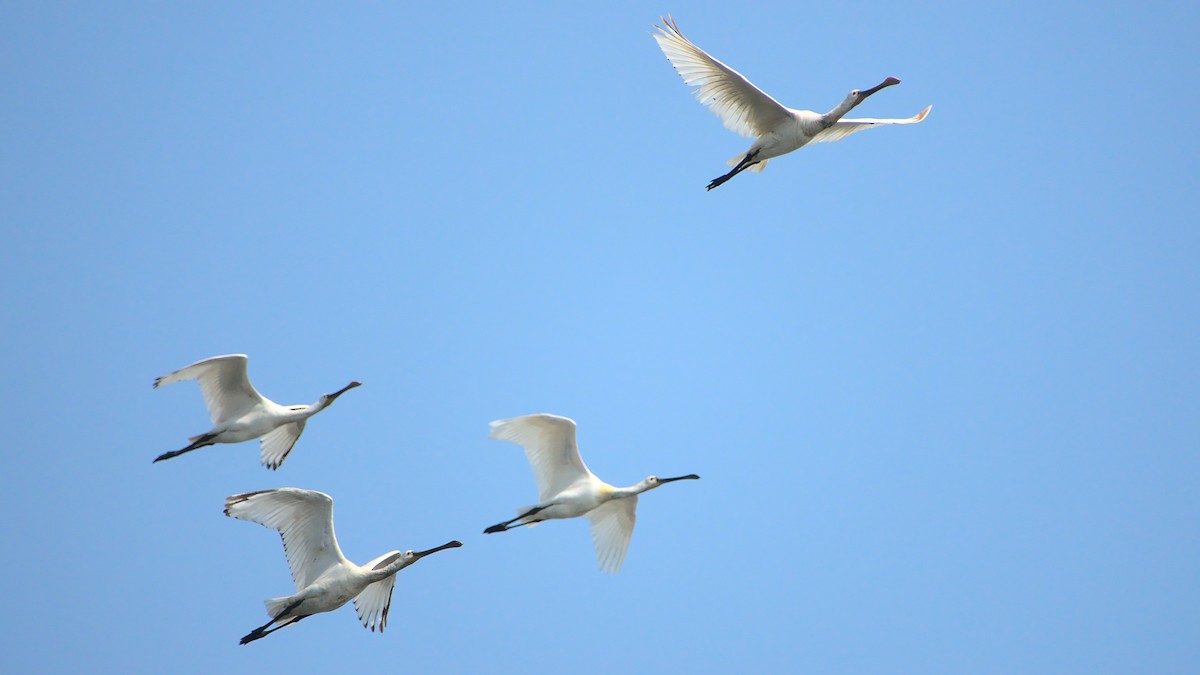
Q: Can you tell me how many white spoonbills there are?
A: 4